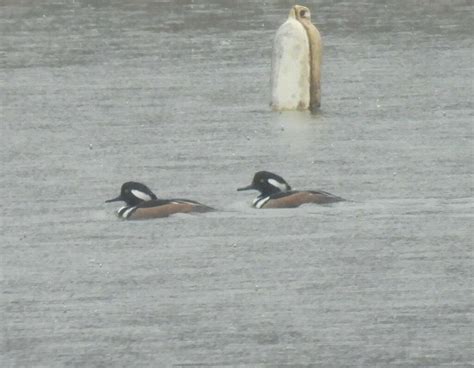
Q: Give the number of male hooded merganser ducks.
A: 2